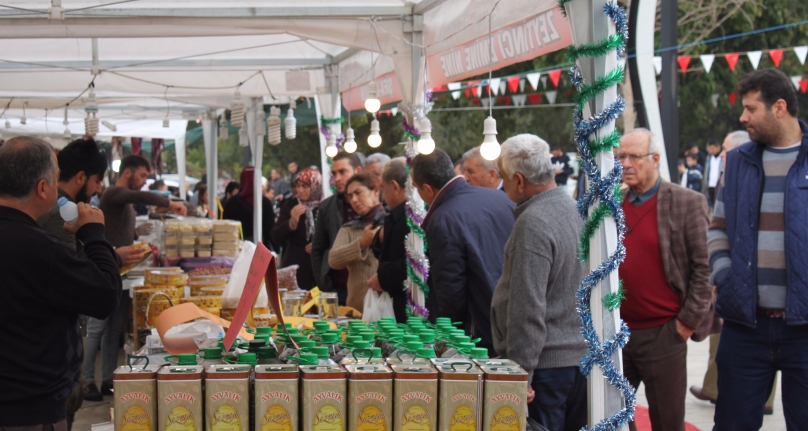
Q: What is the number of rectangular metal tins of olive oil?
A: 13